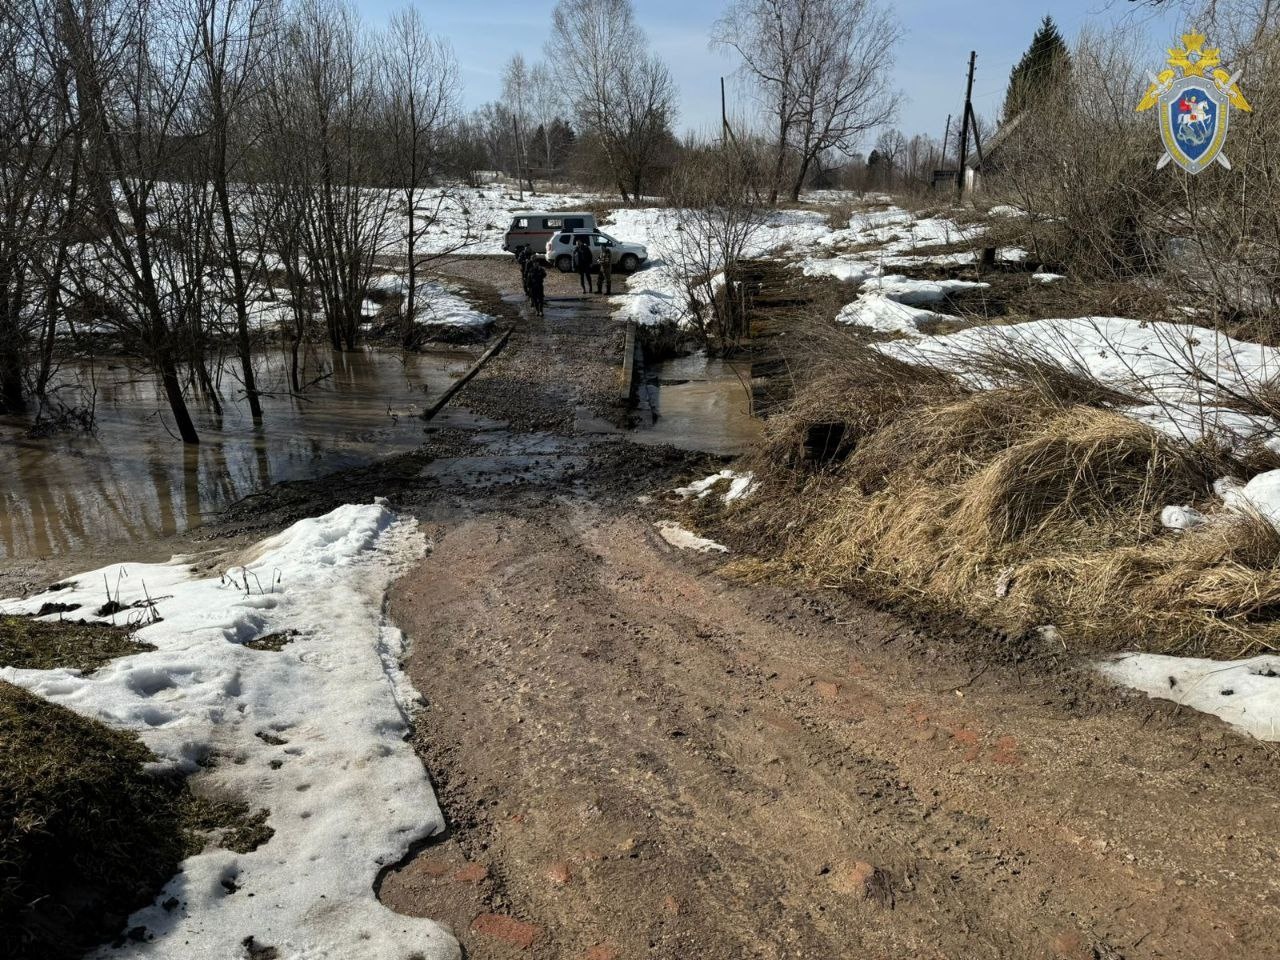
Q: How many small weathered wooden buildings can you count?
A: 1